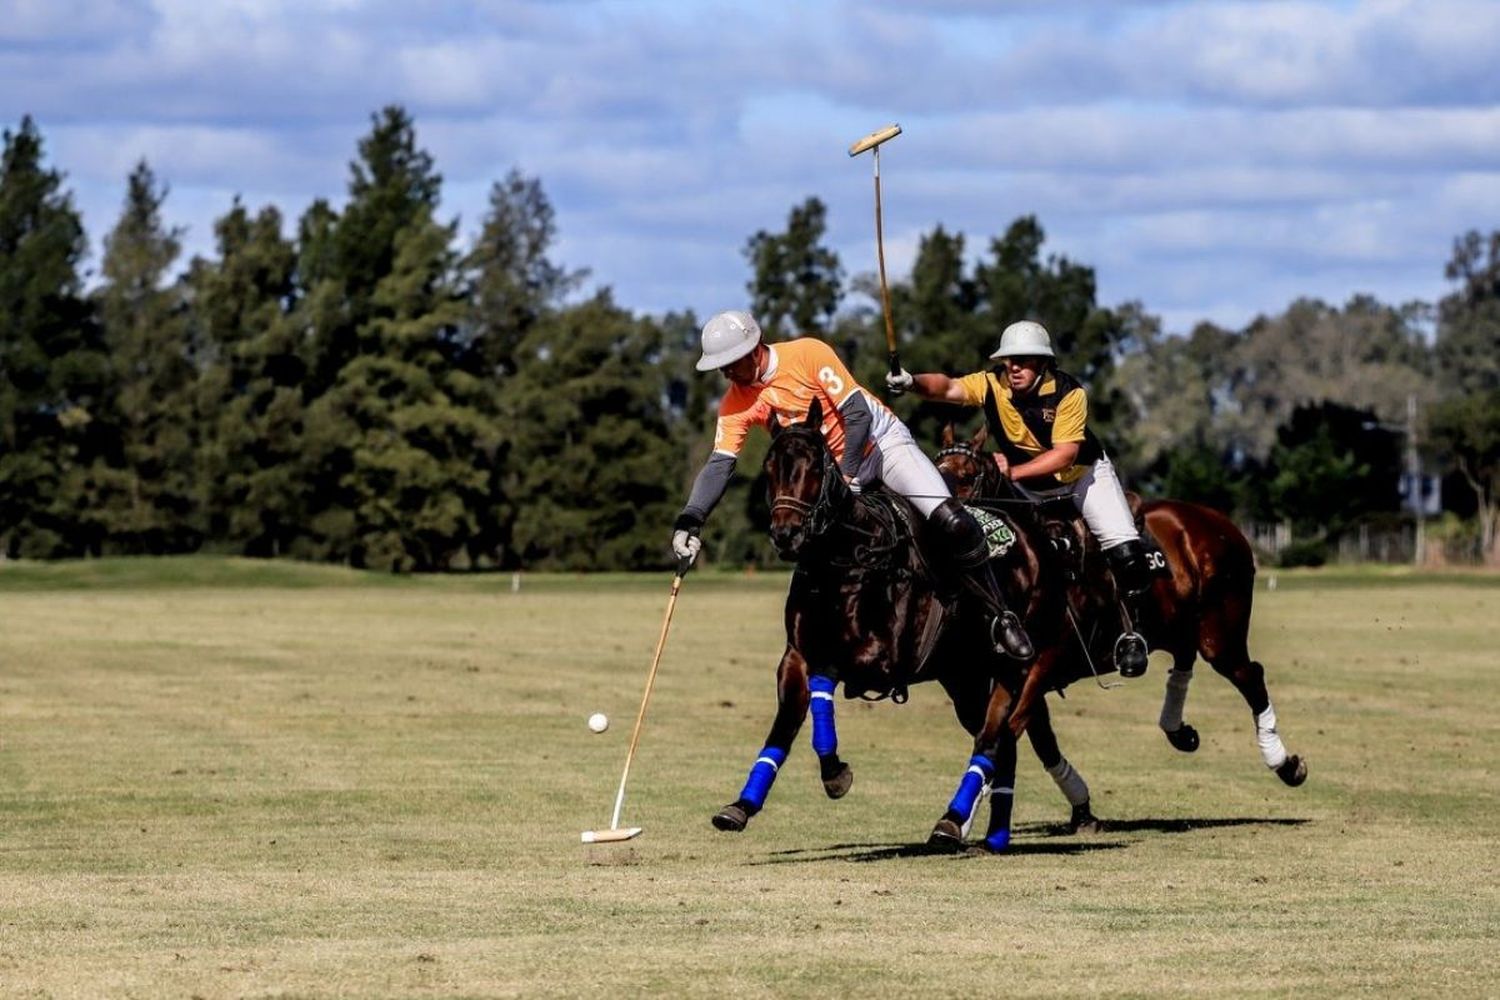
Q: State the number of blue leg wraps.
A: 4